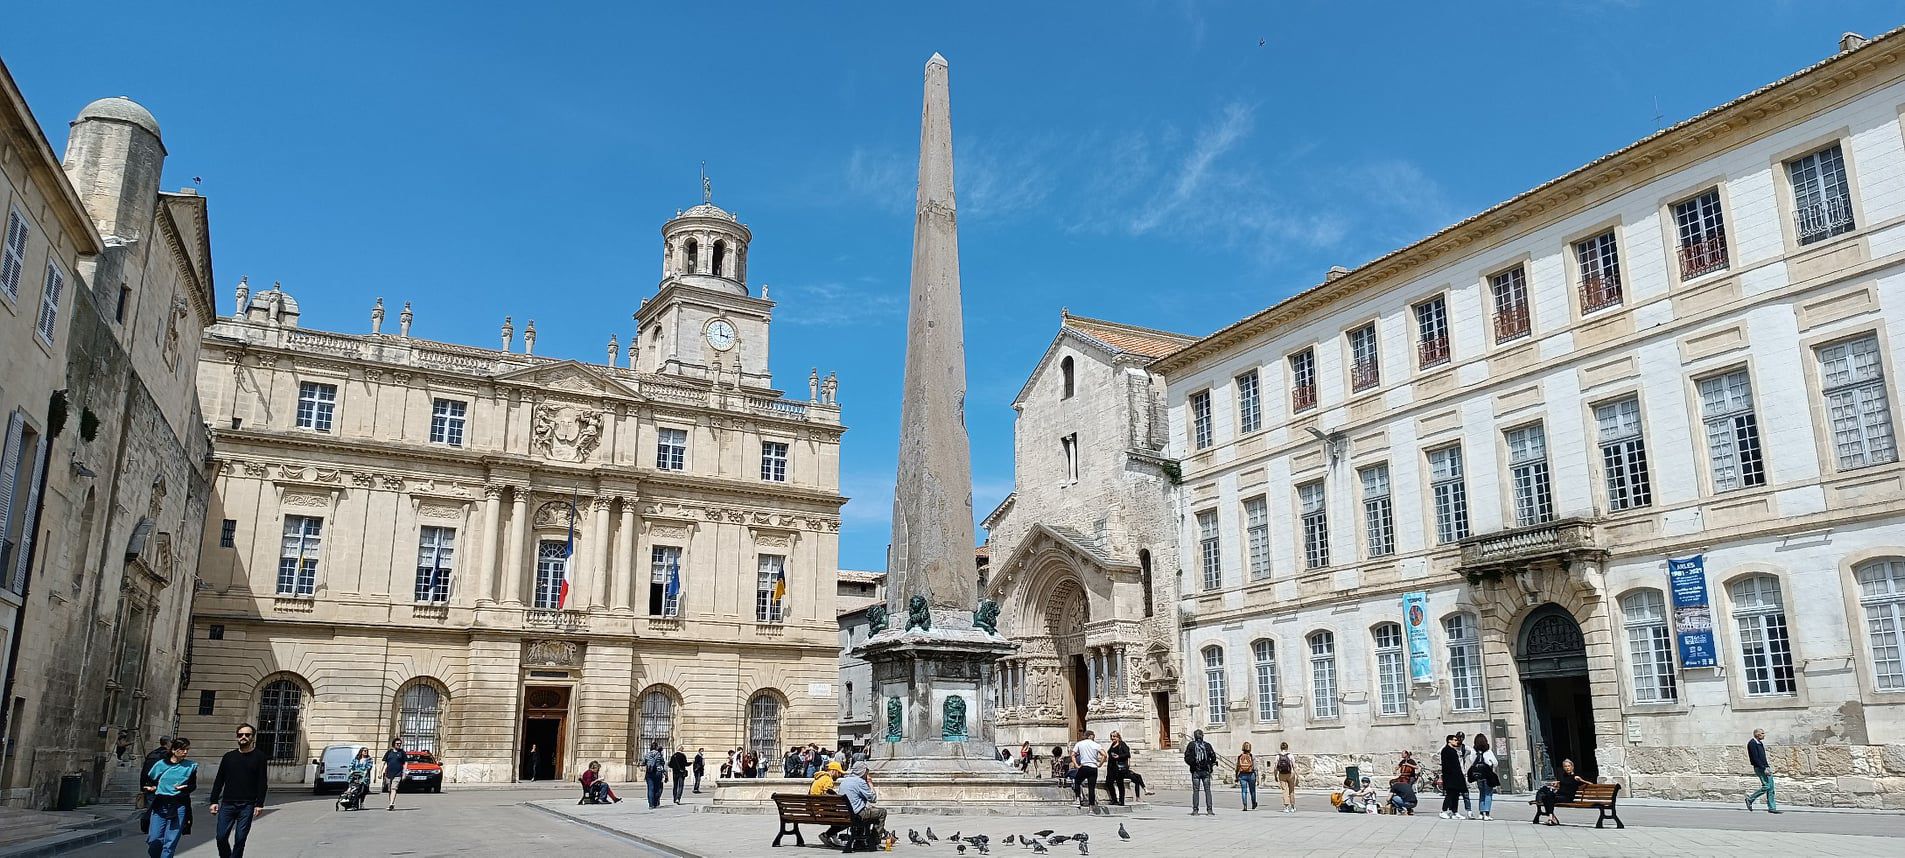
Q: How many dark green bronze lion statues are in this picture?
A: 3